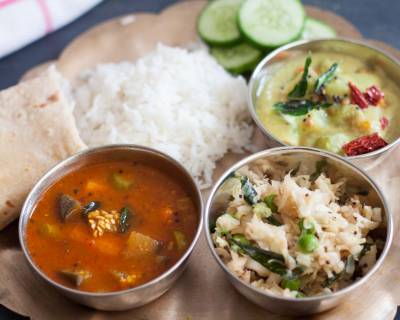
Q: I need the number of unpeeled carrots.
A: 0